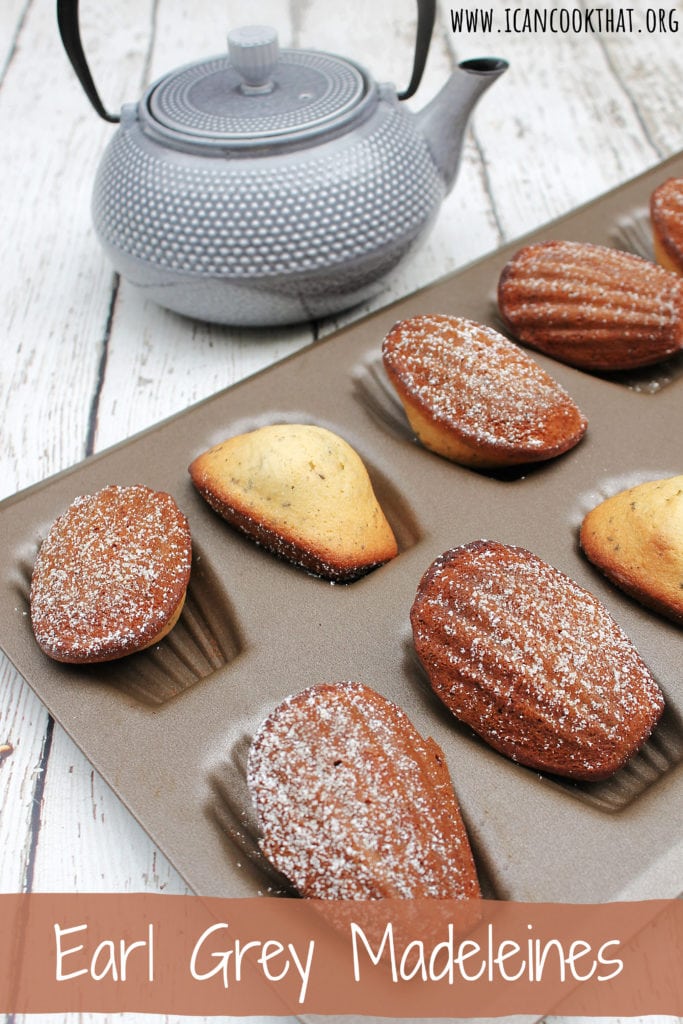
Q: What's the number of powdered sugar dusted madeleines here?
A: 6